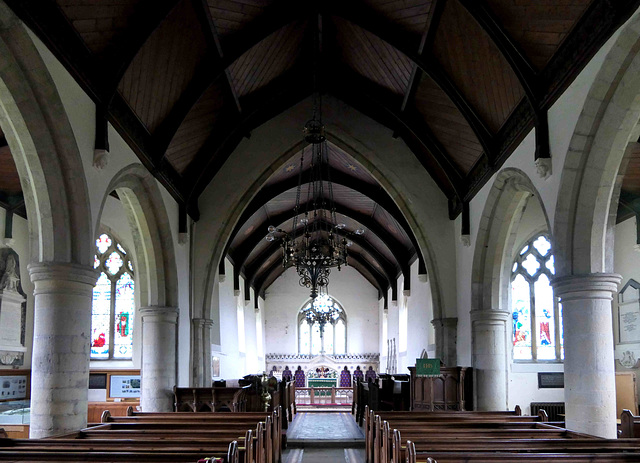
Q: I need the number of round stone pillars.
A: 4